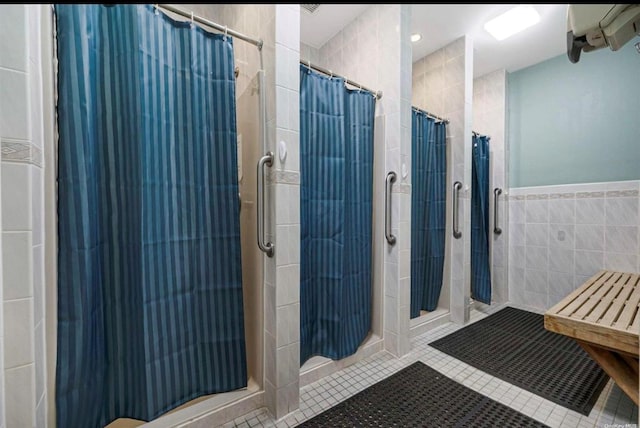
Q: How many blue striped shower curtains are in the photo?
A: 4